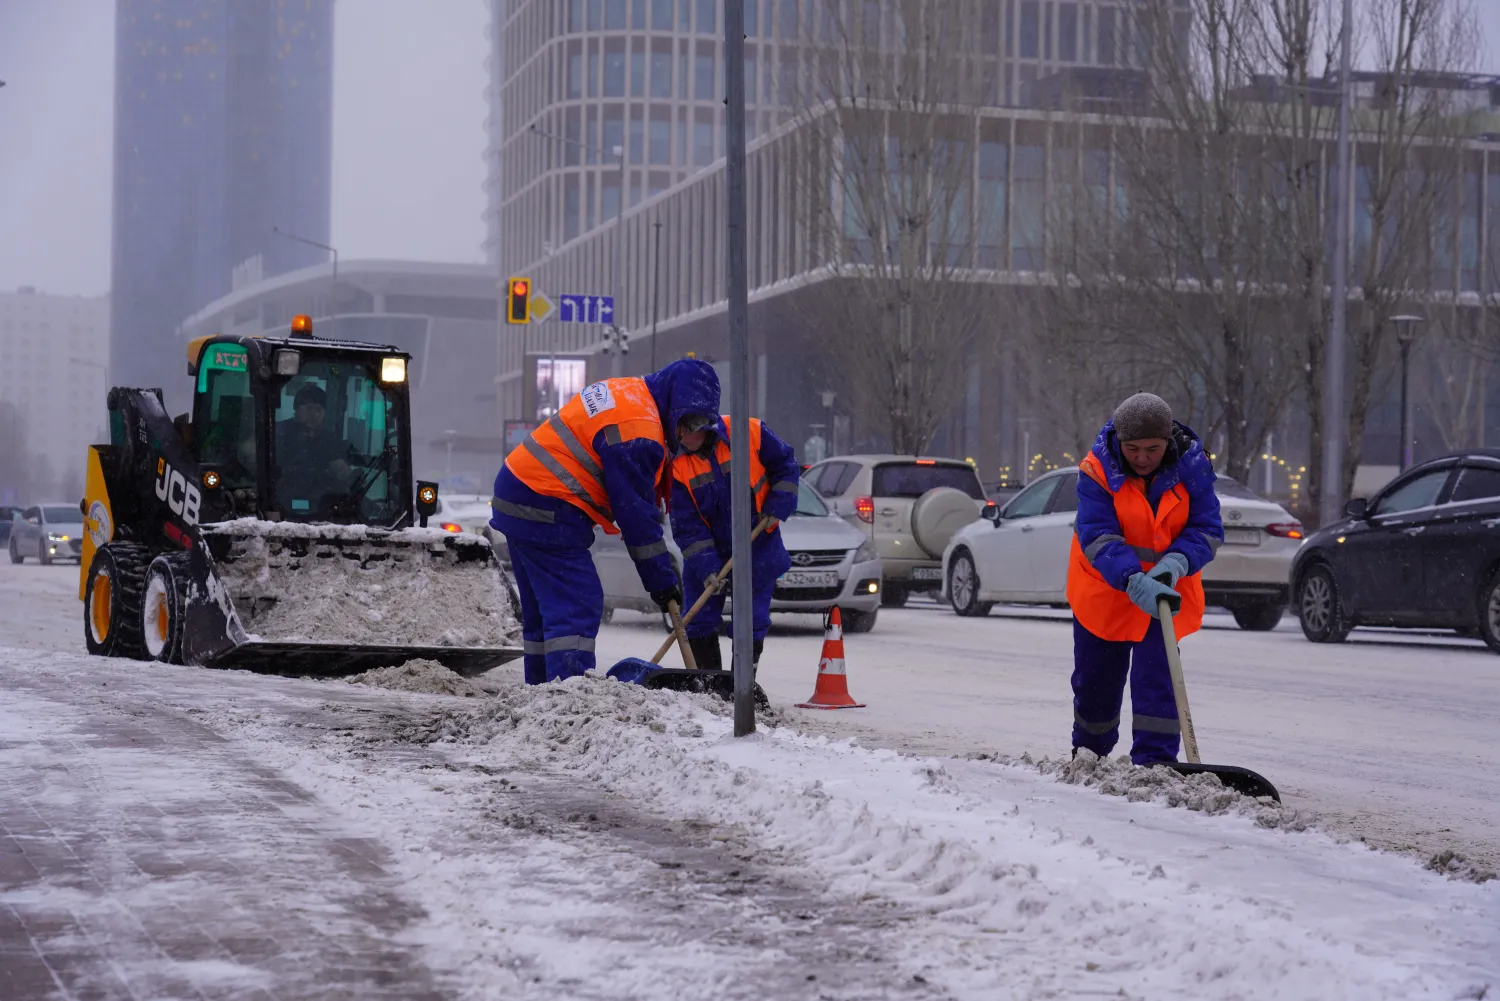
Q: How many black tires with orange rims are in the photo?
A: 2